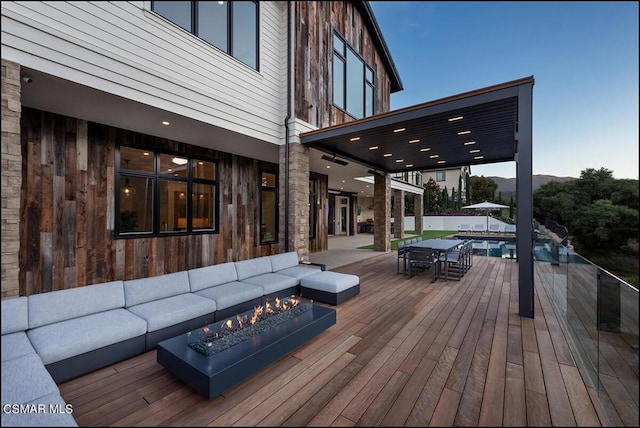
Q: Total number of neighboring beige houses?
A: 1